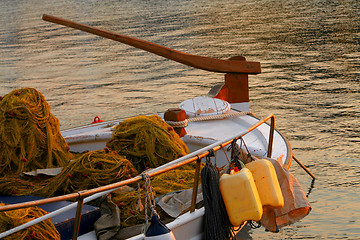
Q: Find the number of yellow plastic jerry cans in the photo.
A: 2